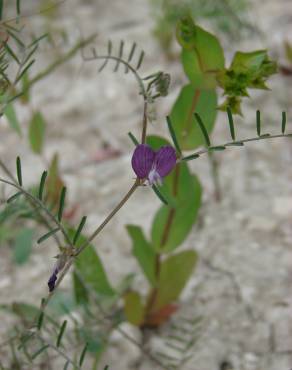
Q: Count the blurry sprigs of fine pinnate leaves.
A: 1